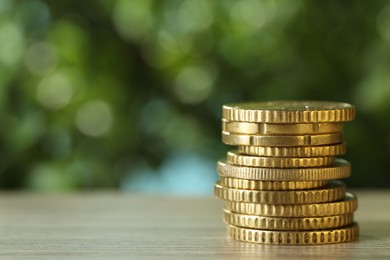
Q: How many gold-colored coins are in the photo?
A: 11